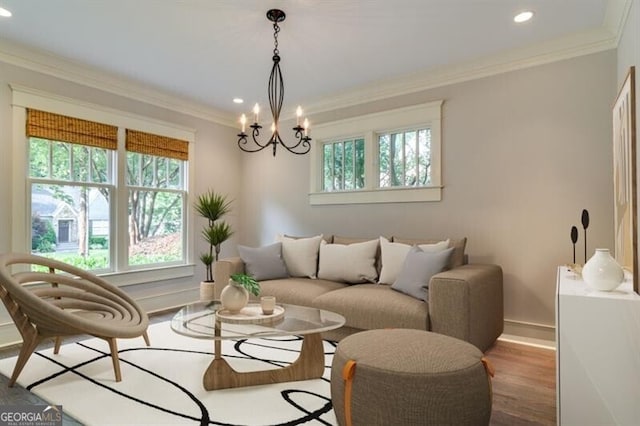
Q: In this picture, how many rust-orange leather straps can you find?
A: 2